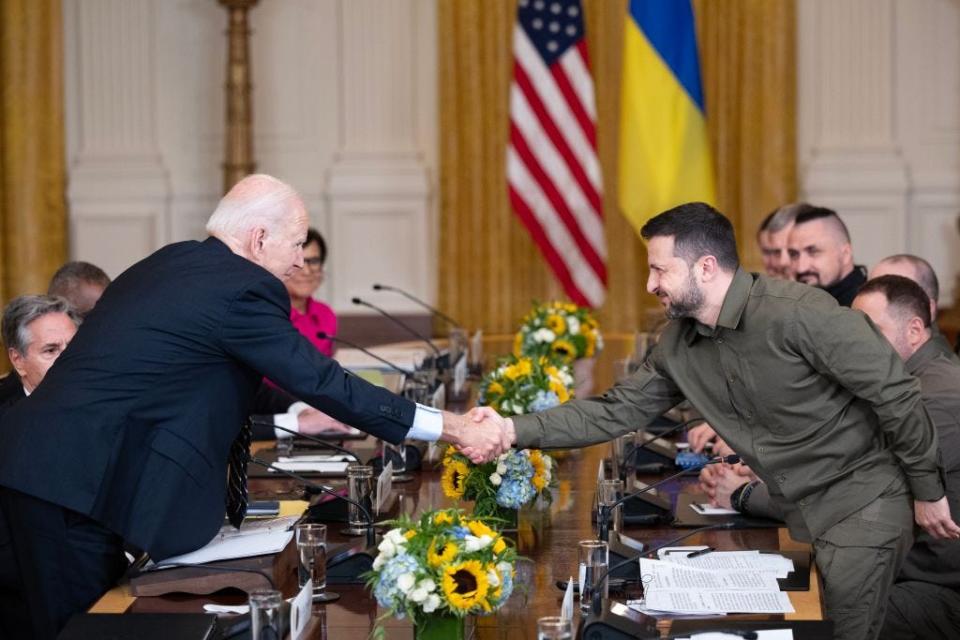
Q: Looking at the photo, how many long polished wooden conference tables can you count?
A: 1